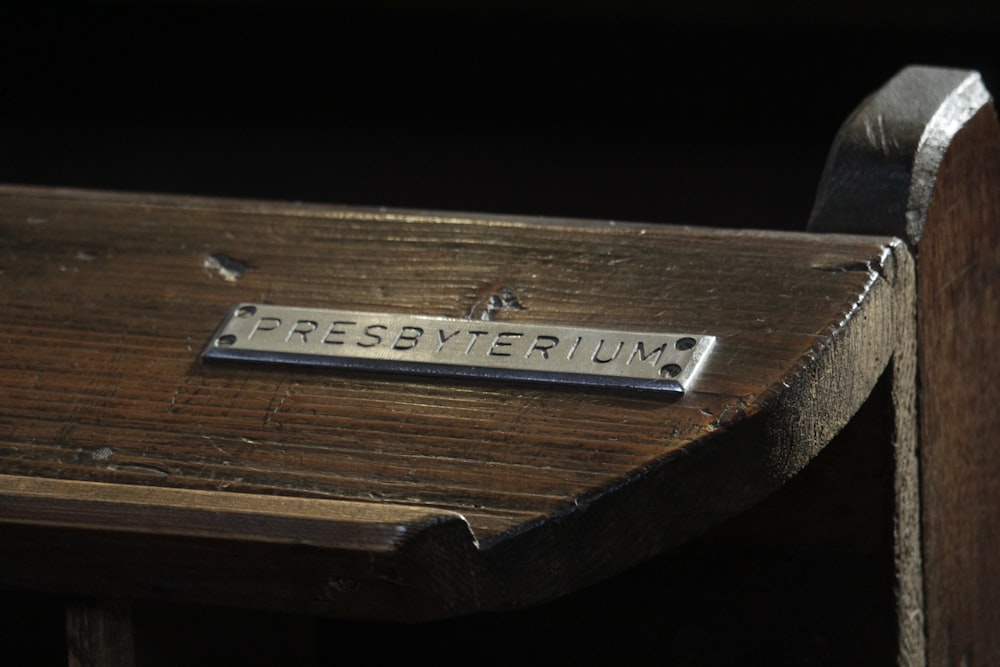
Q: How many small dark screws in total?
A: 4